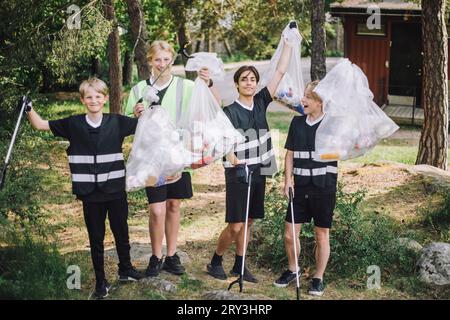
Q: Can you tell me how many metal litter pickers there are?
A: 4